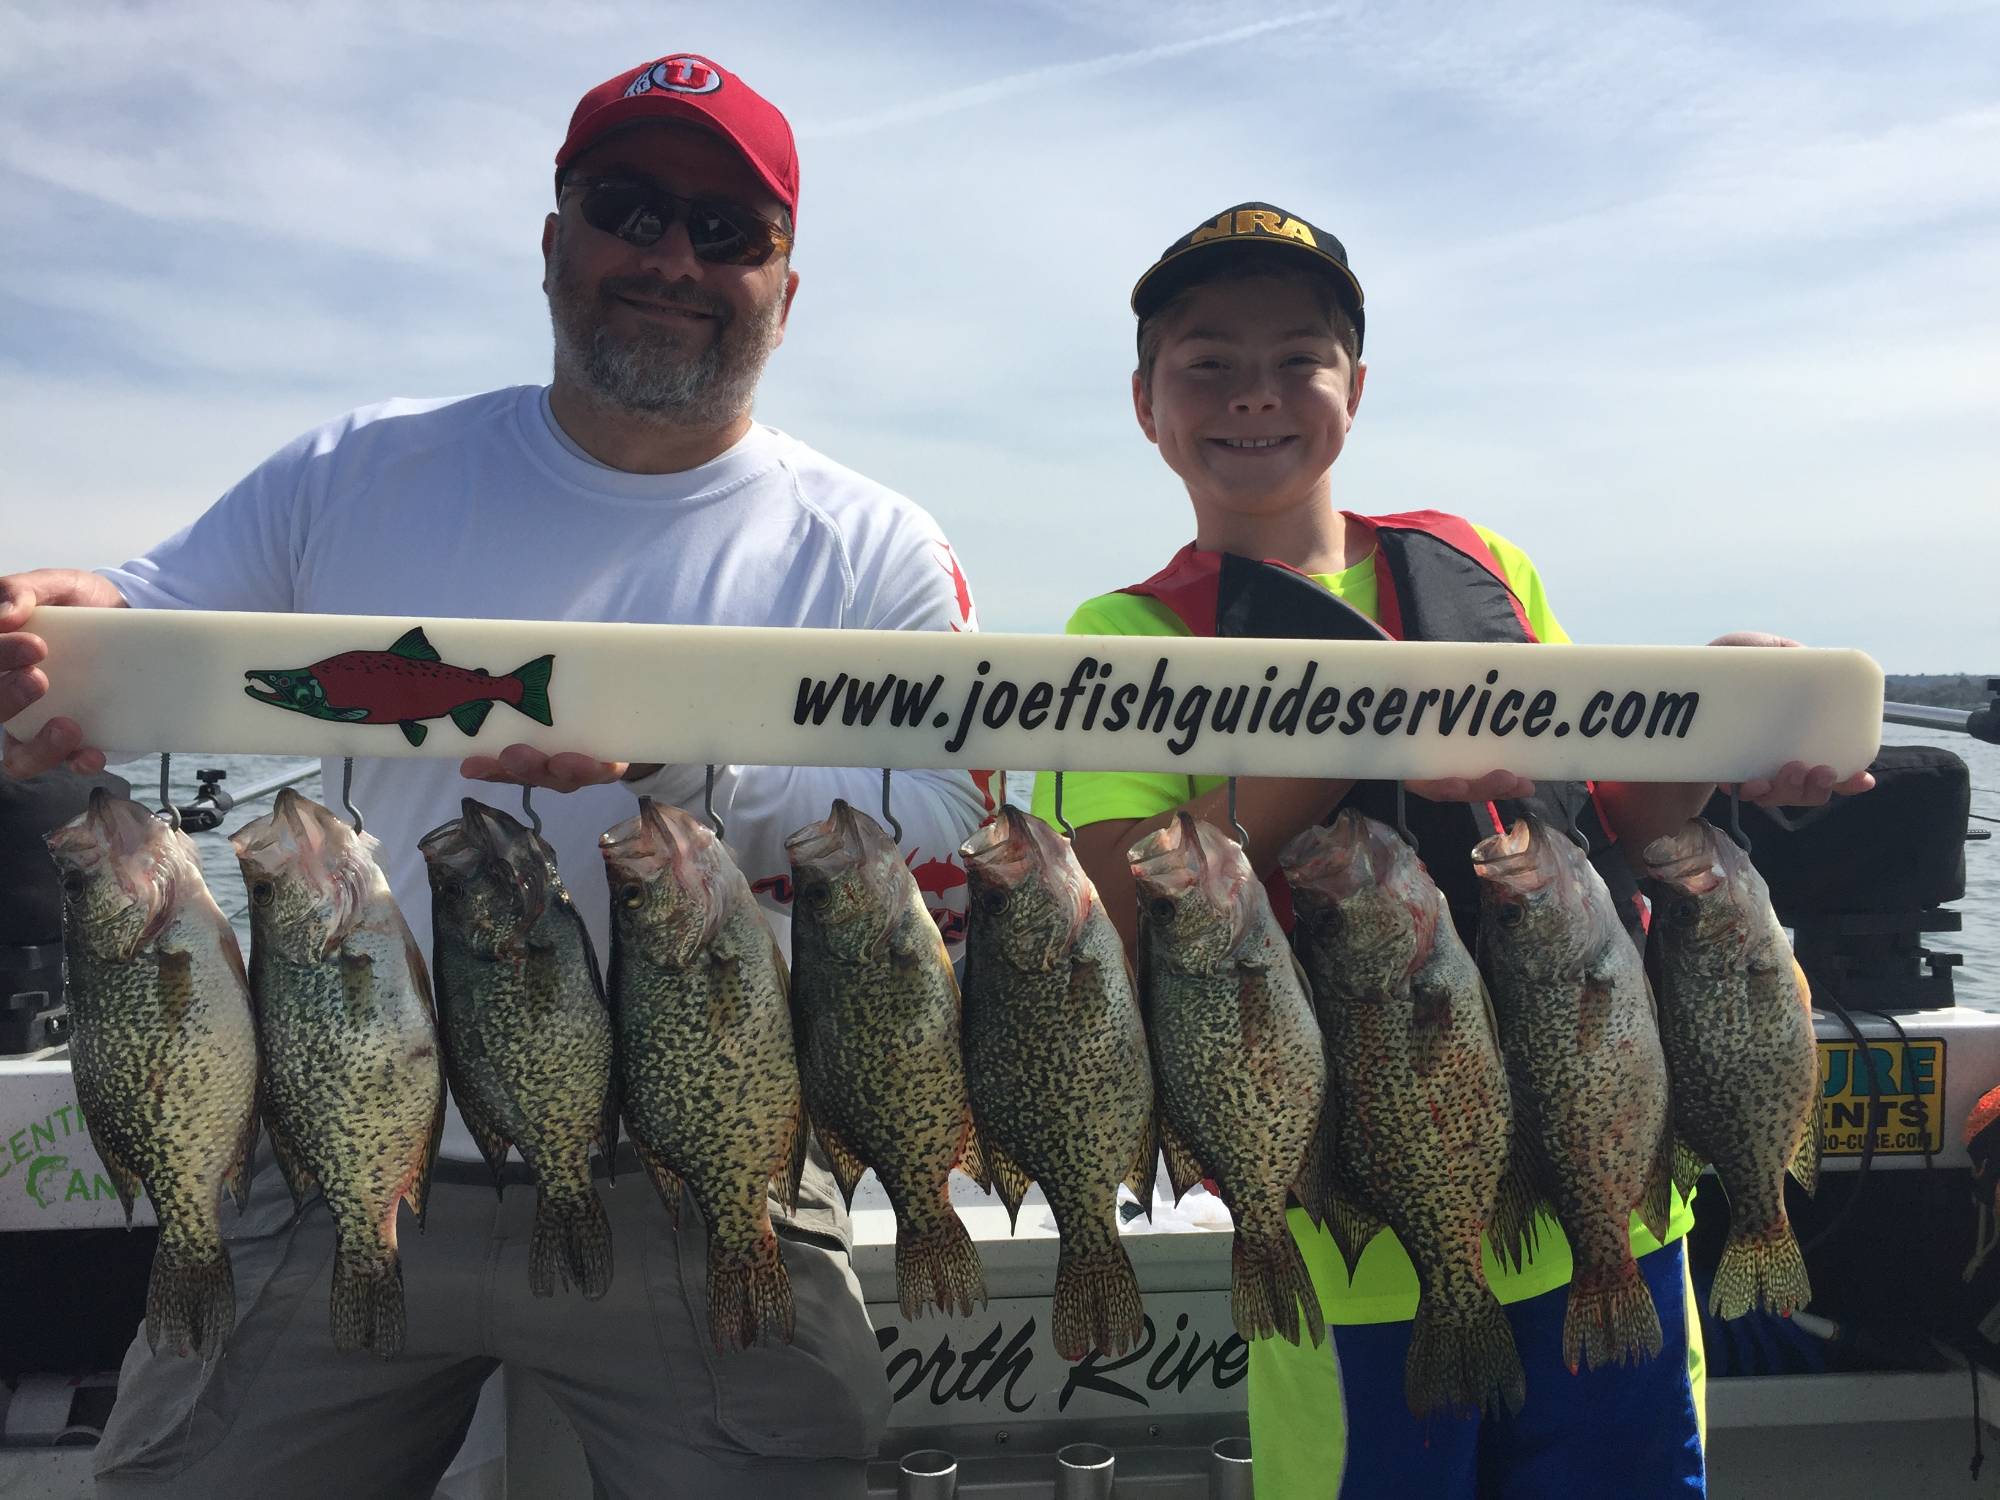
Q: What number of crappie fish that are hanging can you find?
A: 10